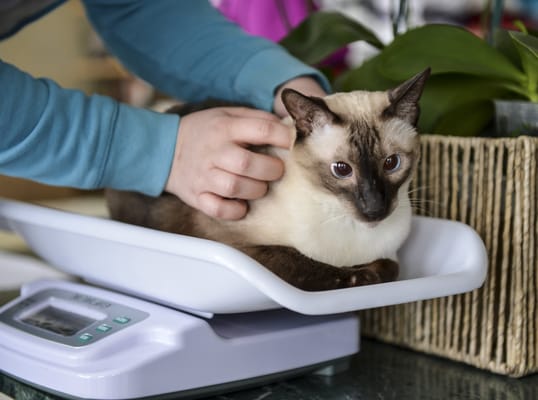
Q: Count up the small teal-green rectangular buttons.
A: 3